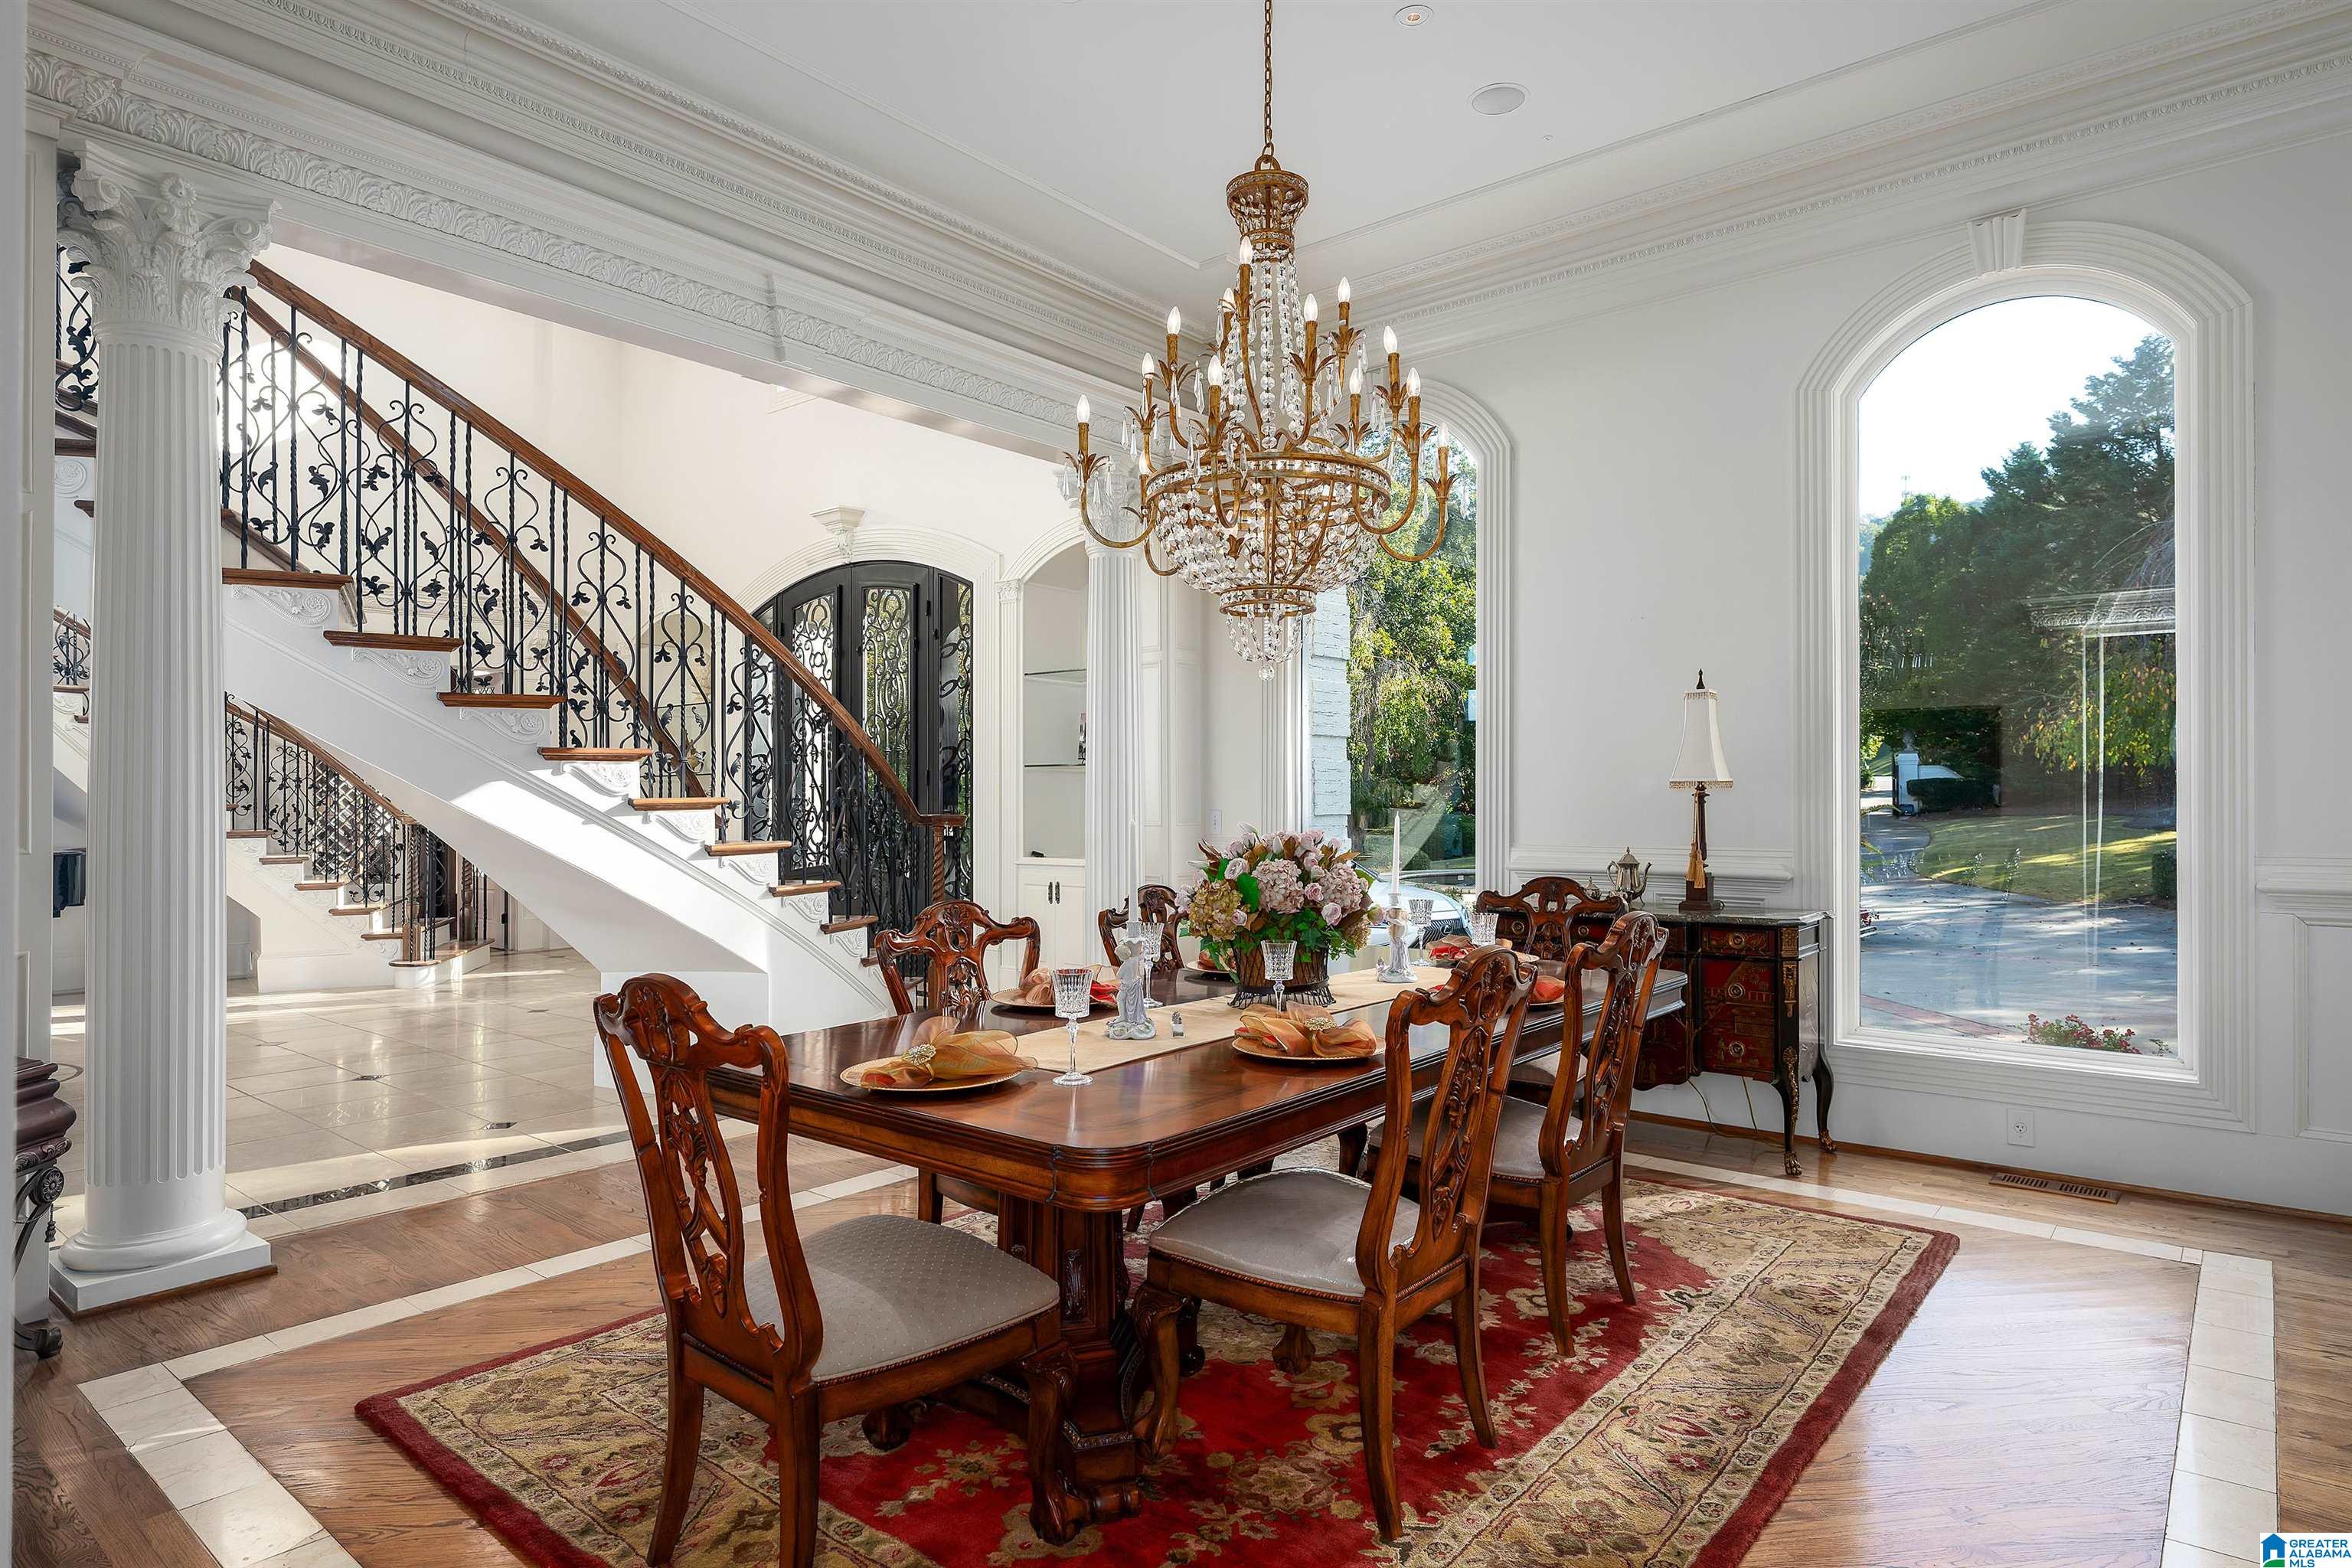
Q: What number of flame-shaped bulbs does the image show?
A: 13